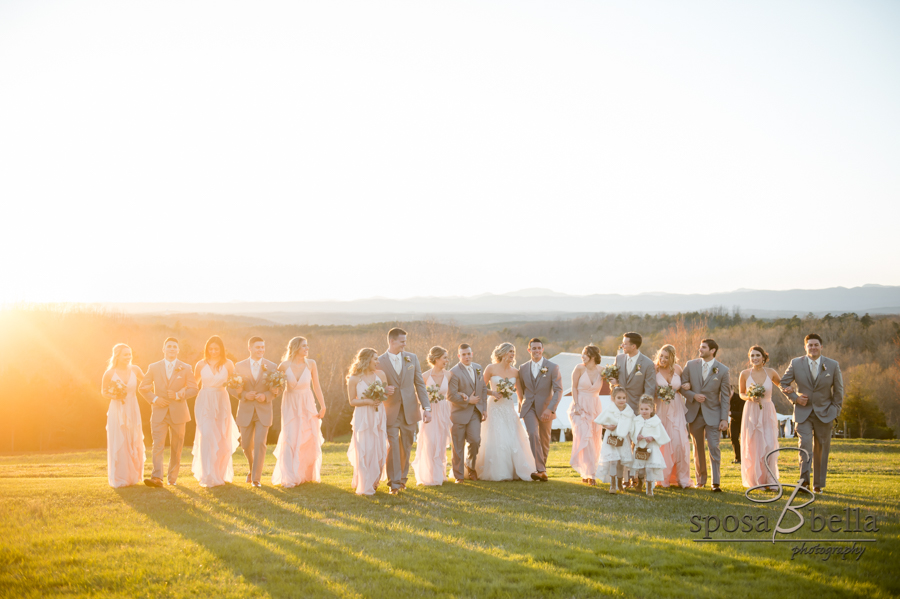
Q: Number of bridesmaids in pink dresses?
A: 8